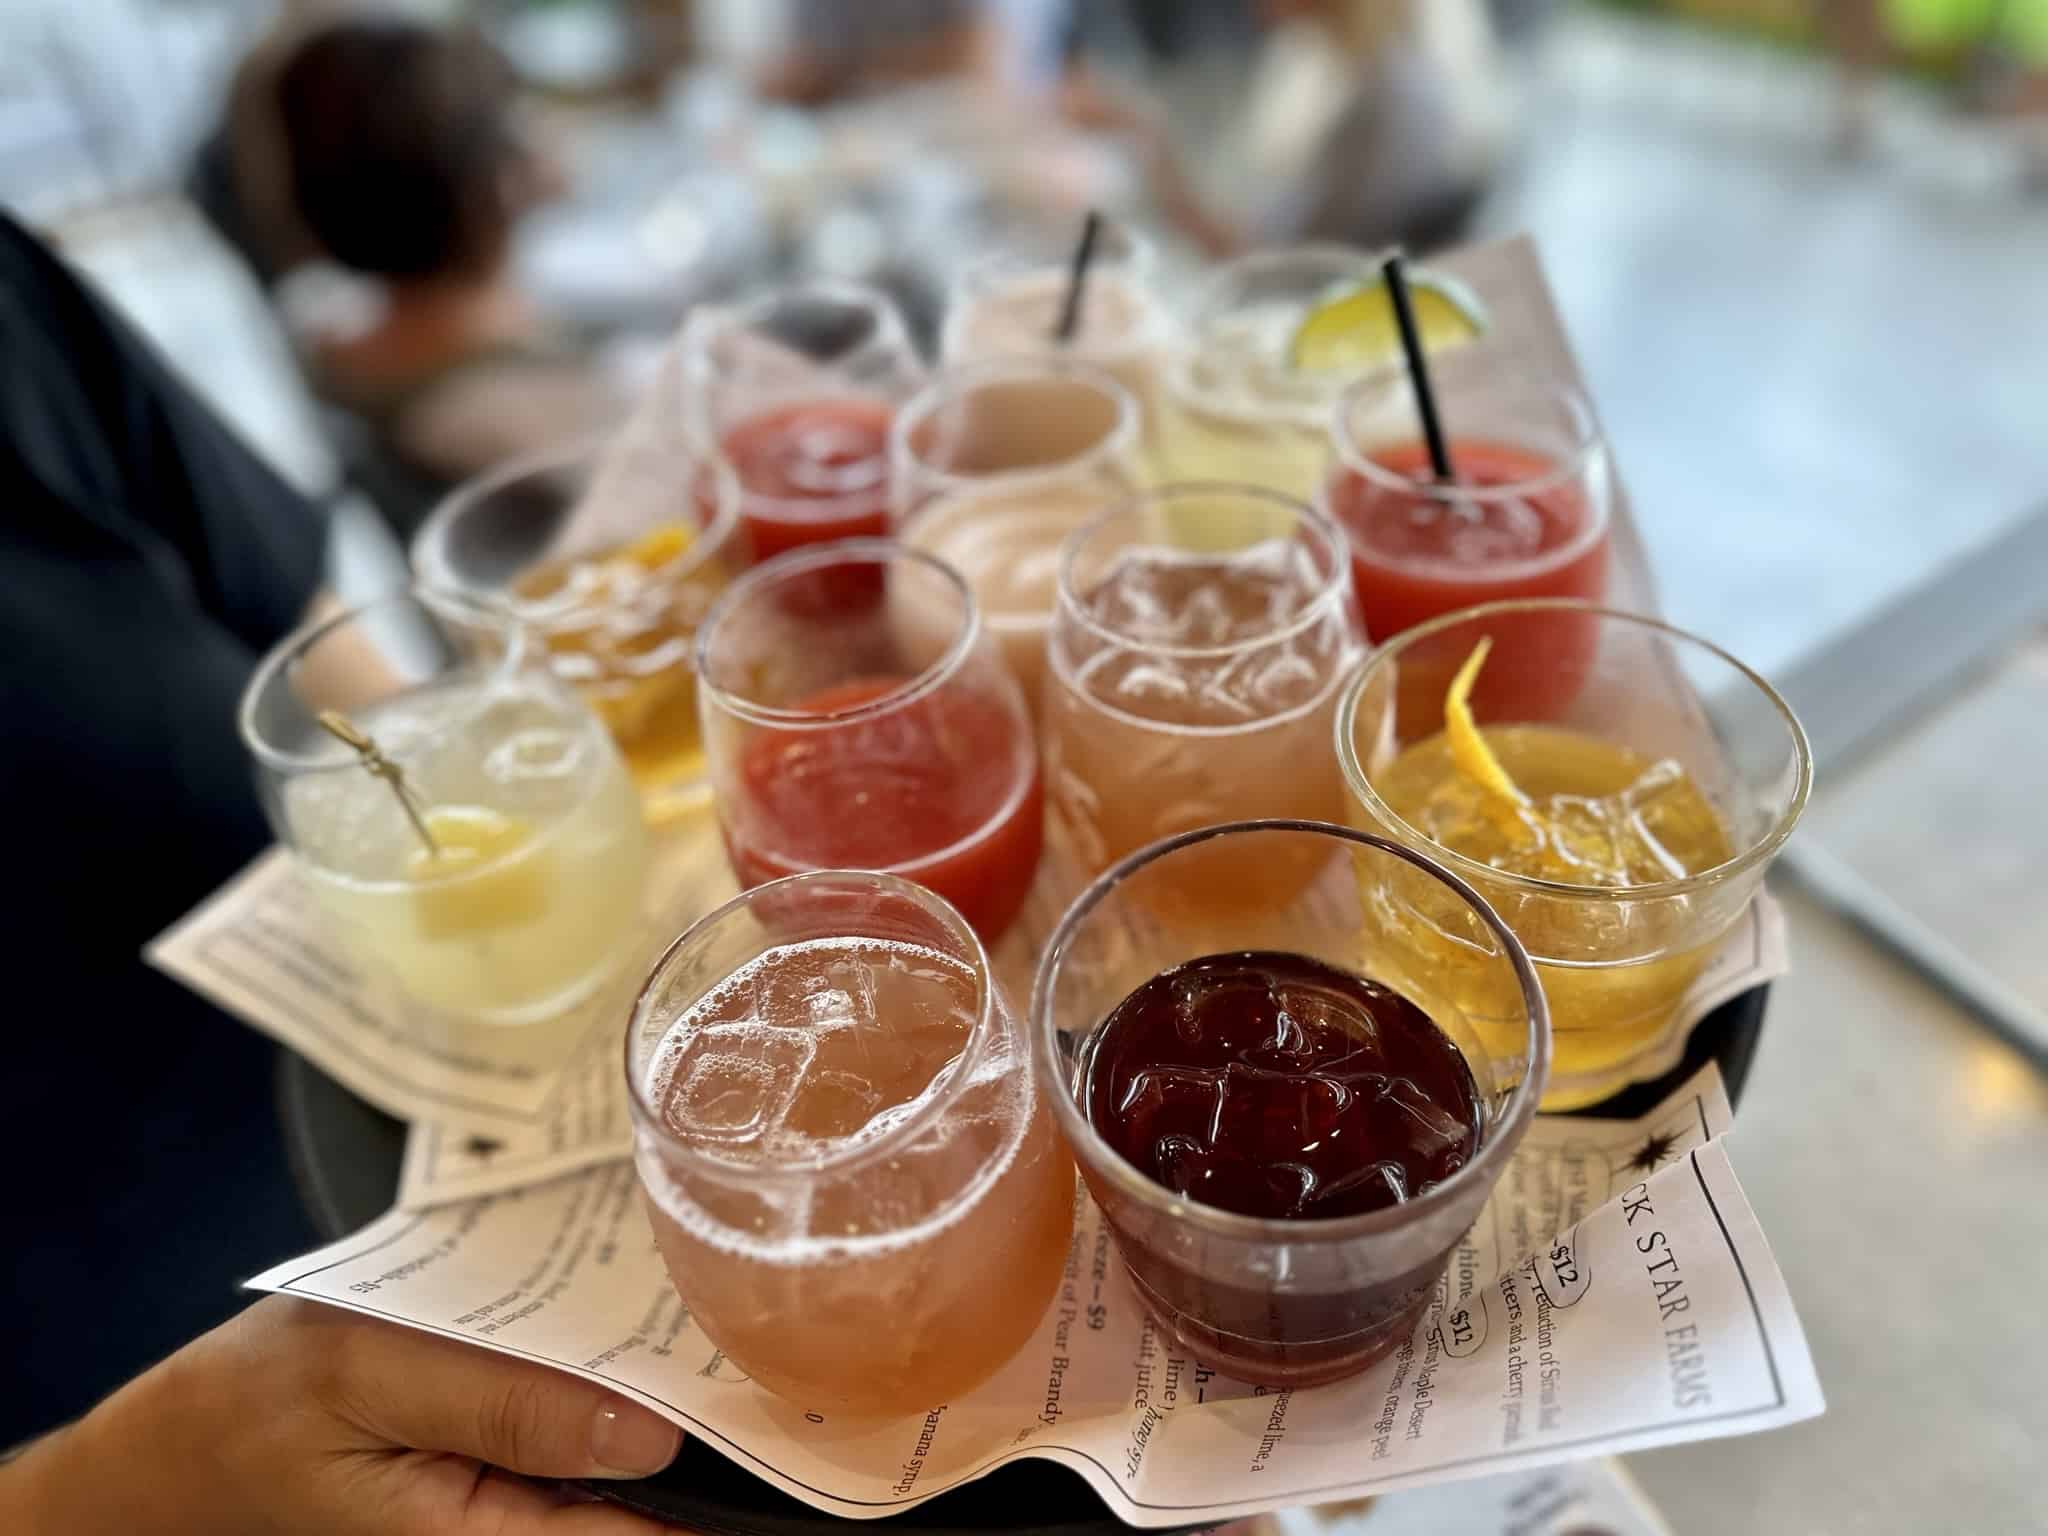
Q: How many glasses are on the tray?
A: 12